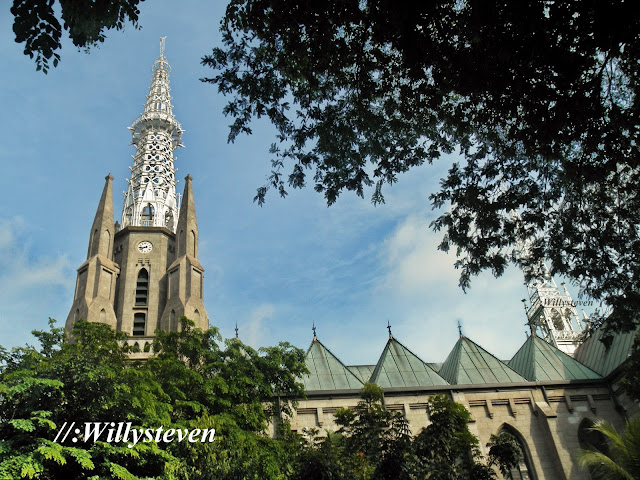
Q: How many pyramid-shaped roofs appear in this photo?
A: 4